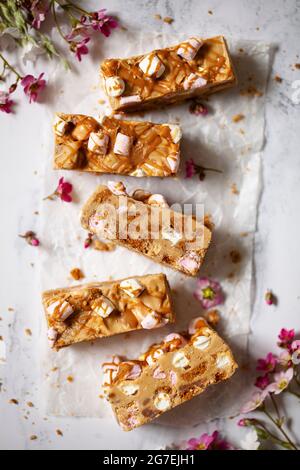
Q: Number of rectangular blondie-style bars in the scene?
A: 5